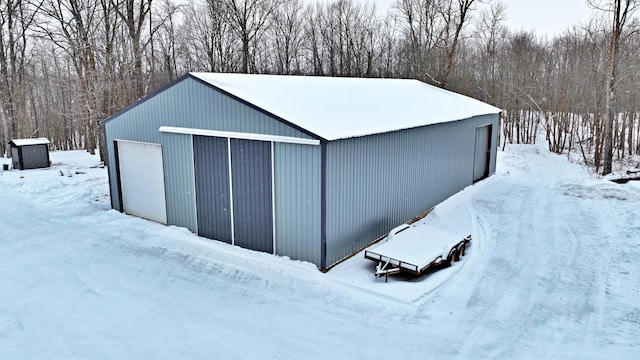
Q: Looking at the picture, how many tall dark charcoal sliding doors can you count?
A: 2